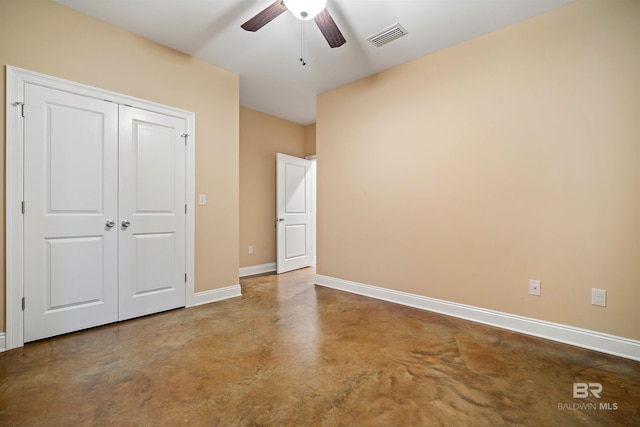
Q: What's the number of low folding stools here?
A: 0